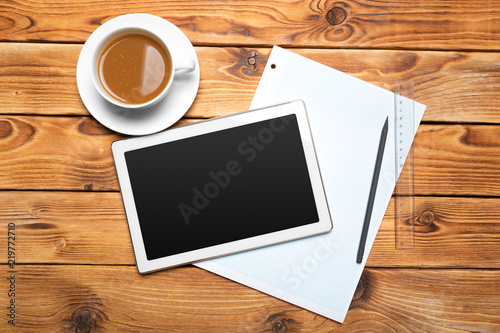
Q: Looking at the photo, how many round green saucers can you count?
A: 0